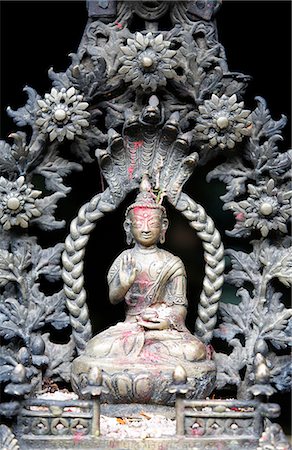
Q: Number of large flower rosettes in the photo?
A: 5